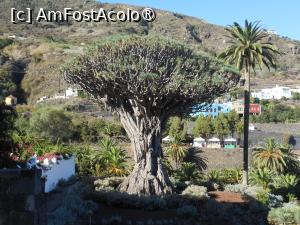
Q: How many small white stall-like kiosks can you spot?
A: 3